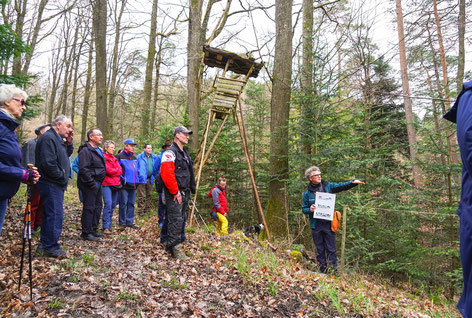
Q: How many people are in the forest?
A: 13